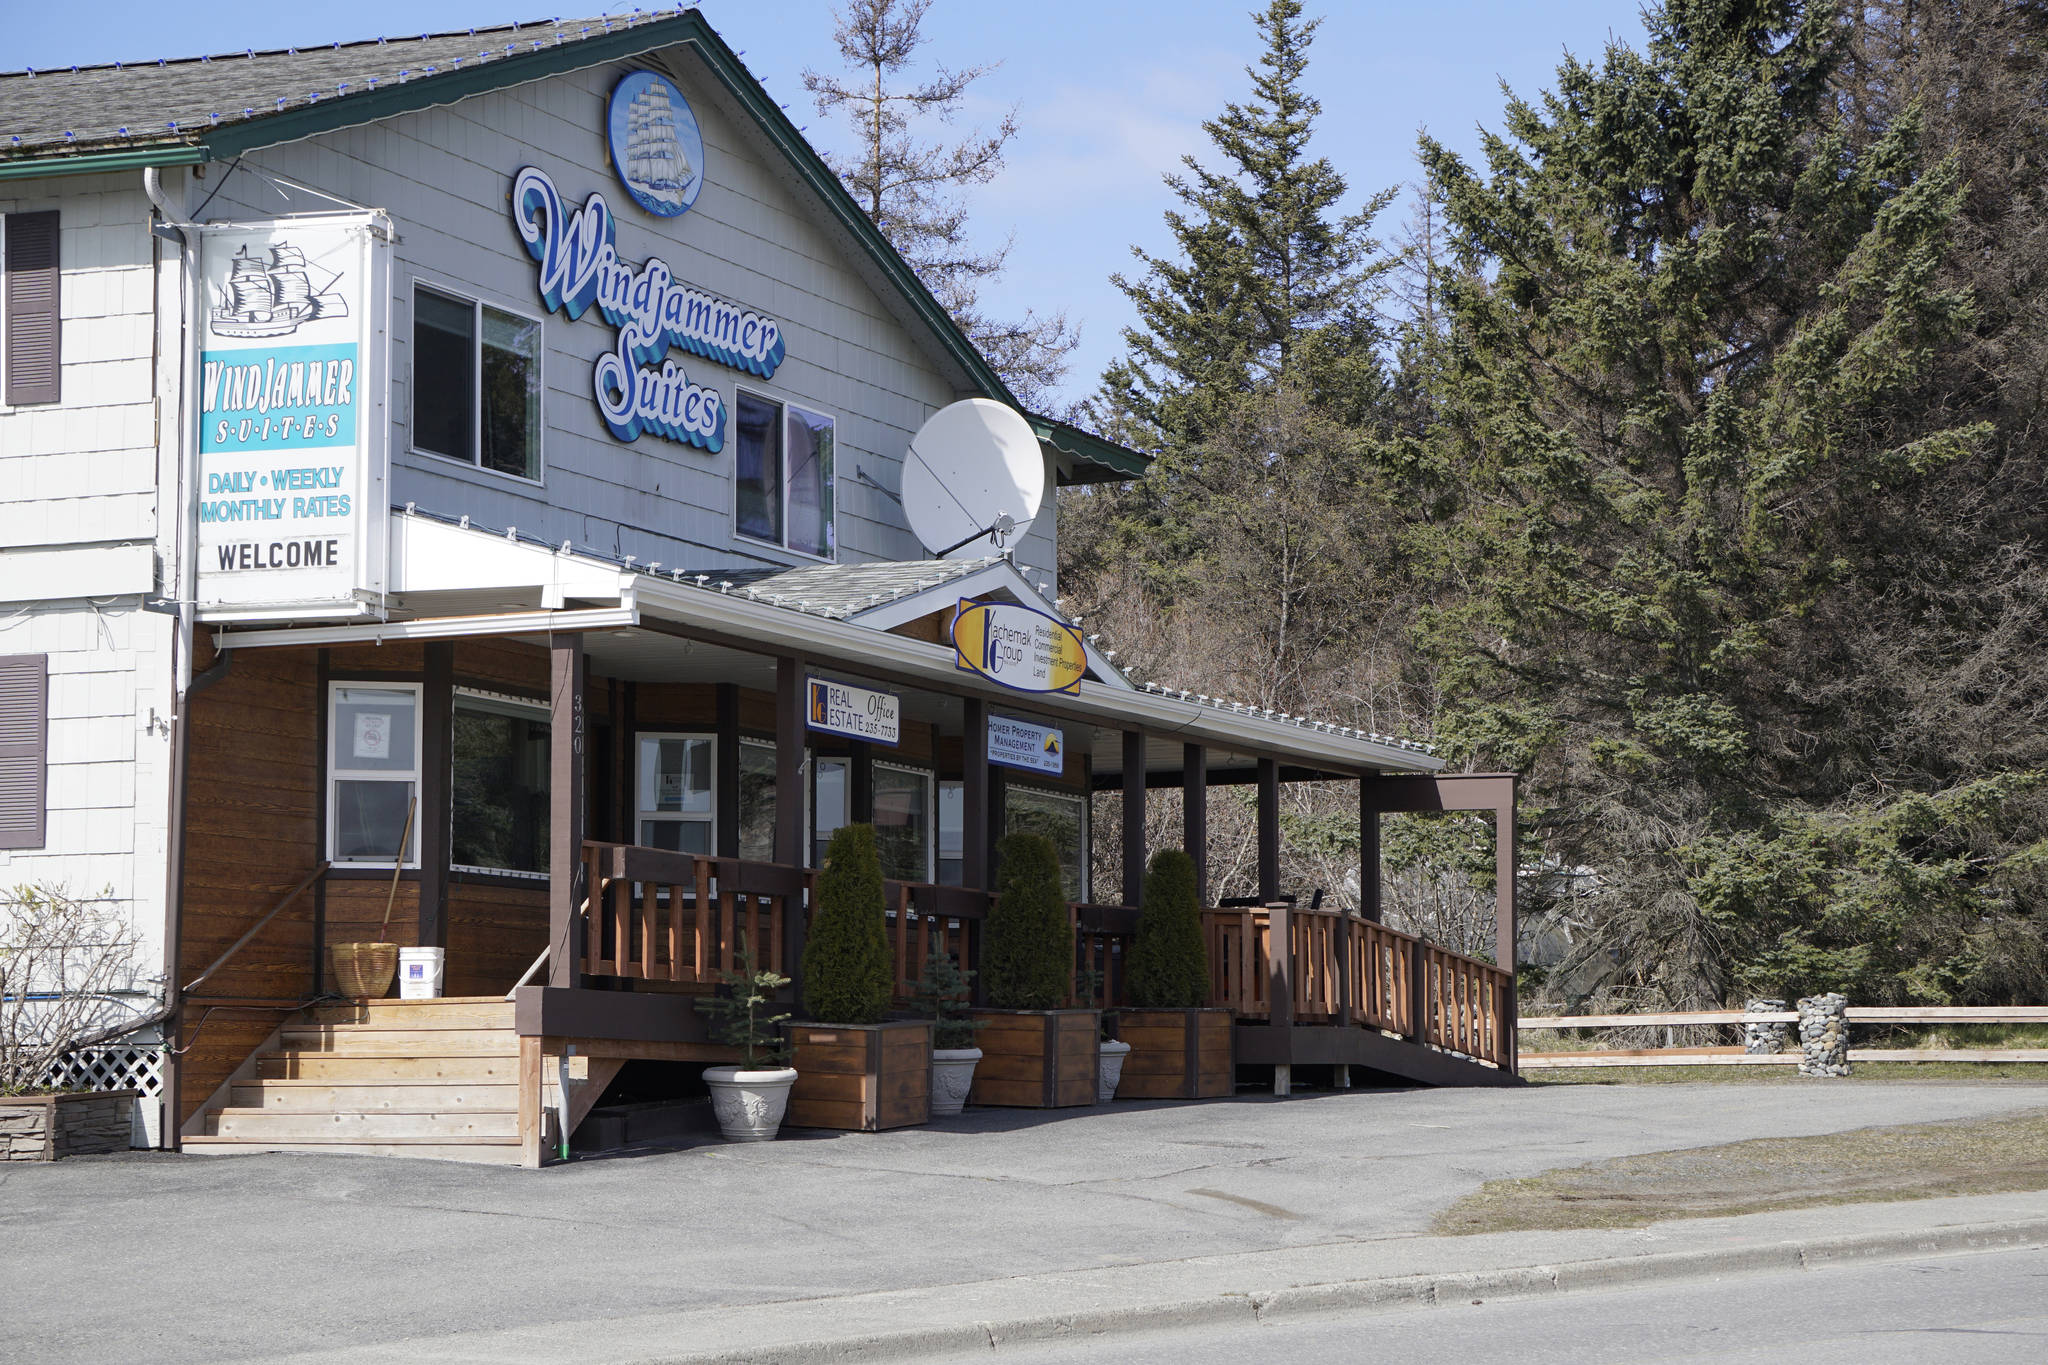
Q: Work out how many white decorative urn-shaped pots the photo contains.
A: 3